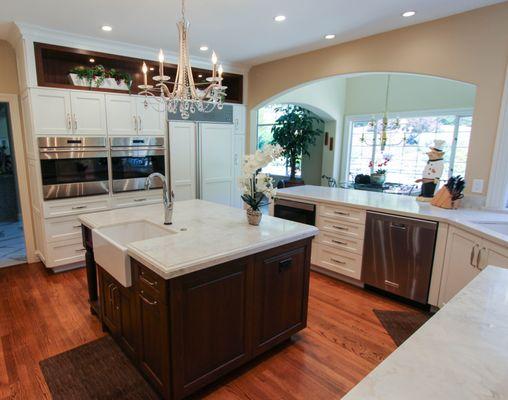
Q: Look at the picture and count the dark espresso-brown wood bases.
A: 1